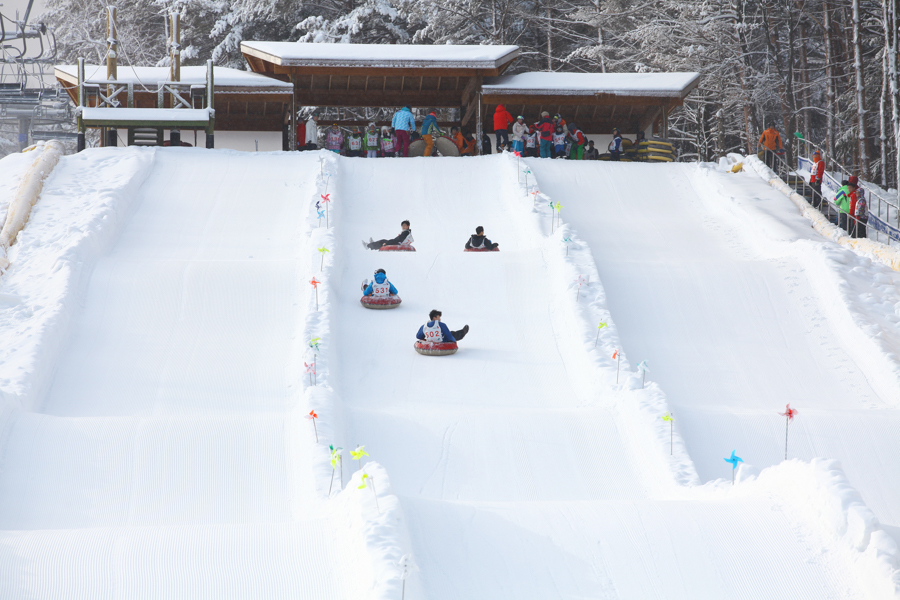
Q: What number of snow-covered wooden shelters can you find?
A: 3